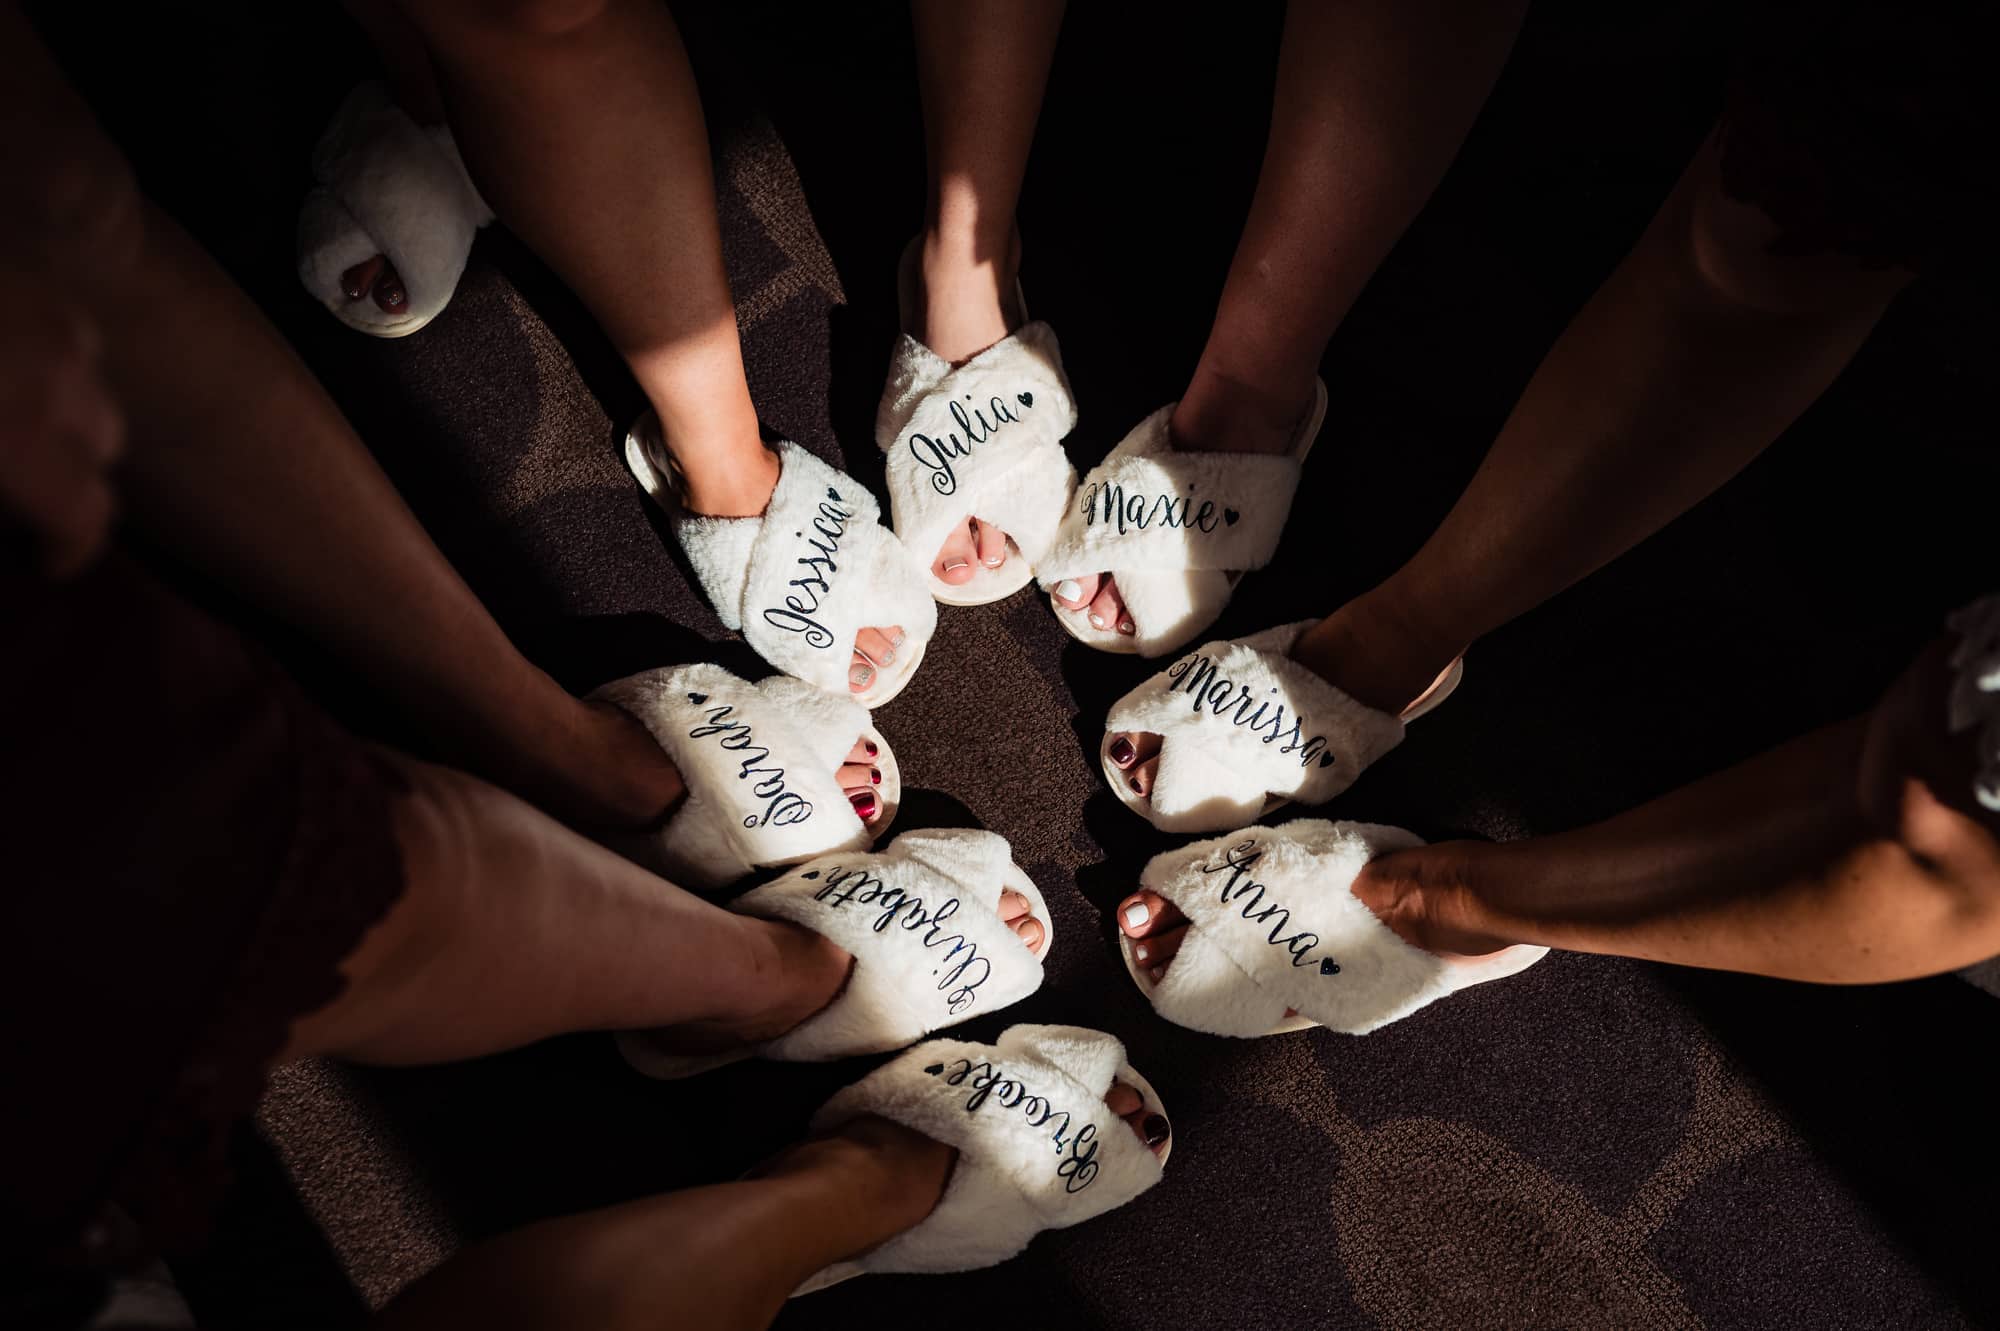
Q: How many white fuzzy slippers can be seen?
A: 9